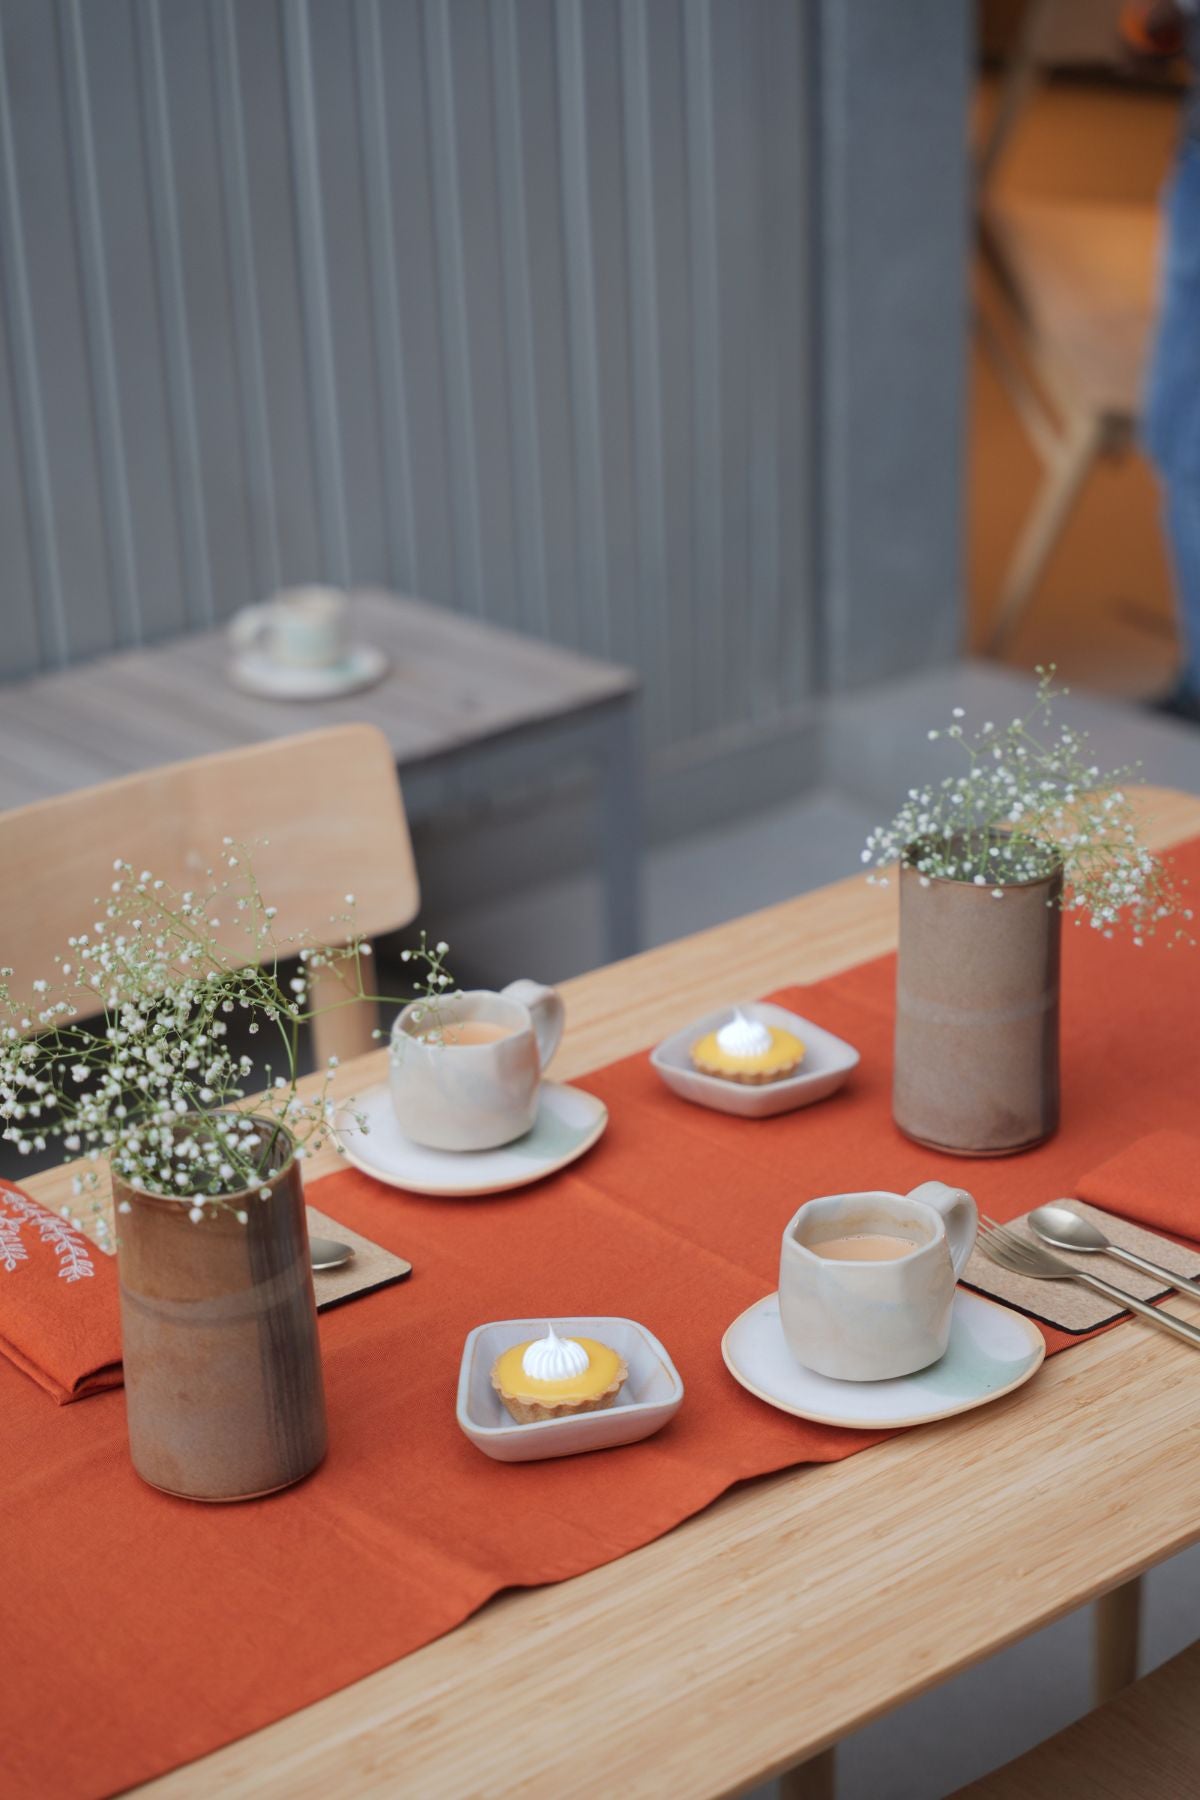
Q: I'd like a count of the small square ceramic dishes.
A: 2